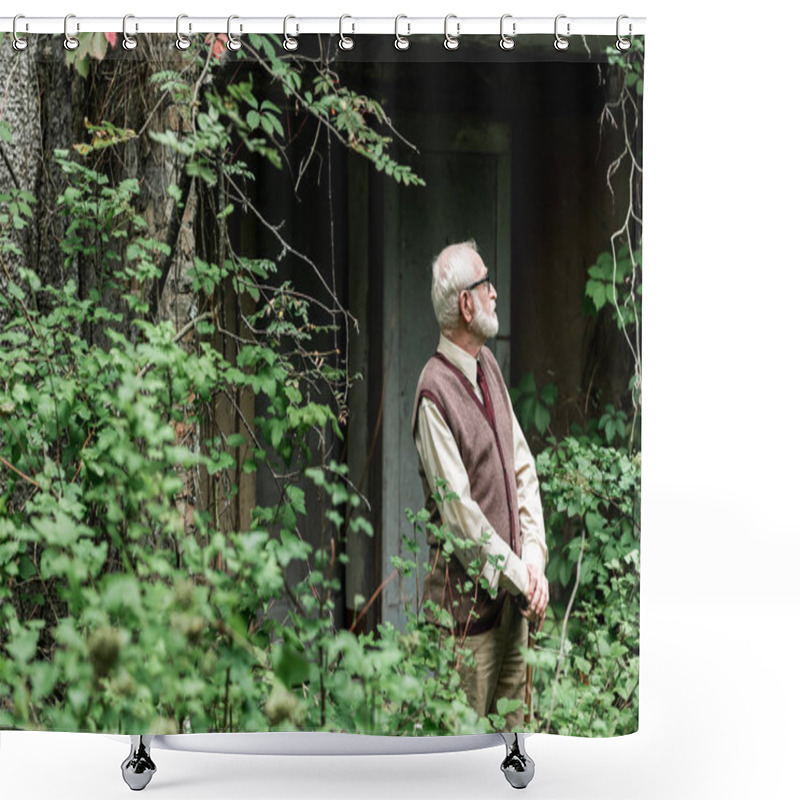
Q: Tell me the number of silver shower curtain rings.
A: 12